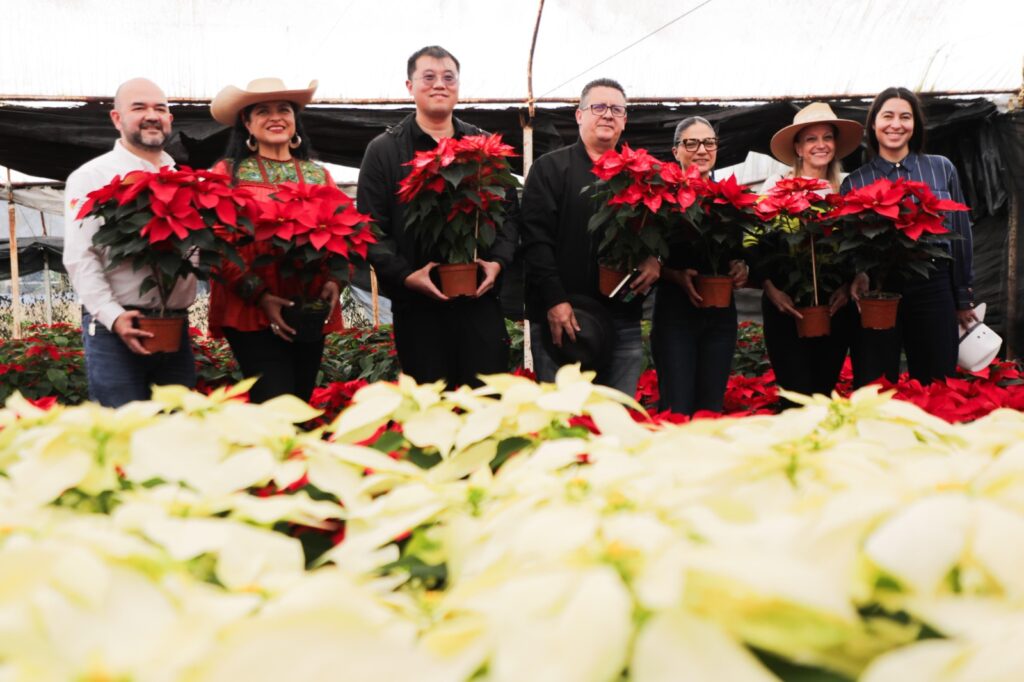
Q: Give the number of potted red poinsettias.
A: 7